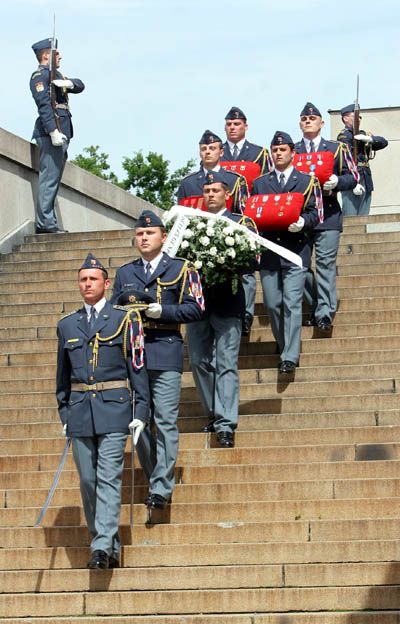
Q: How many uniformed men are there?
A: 9